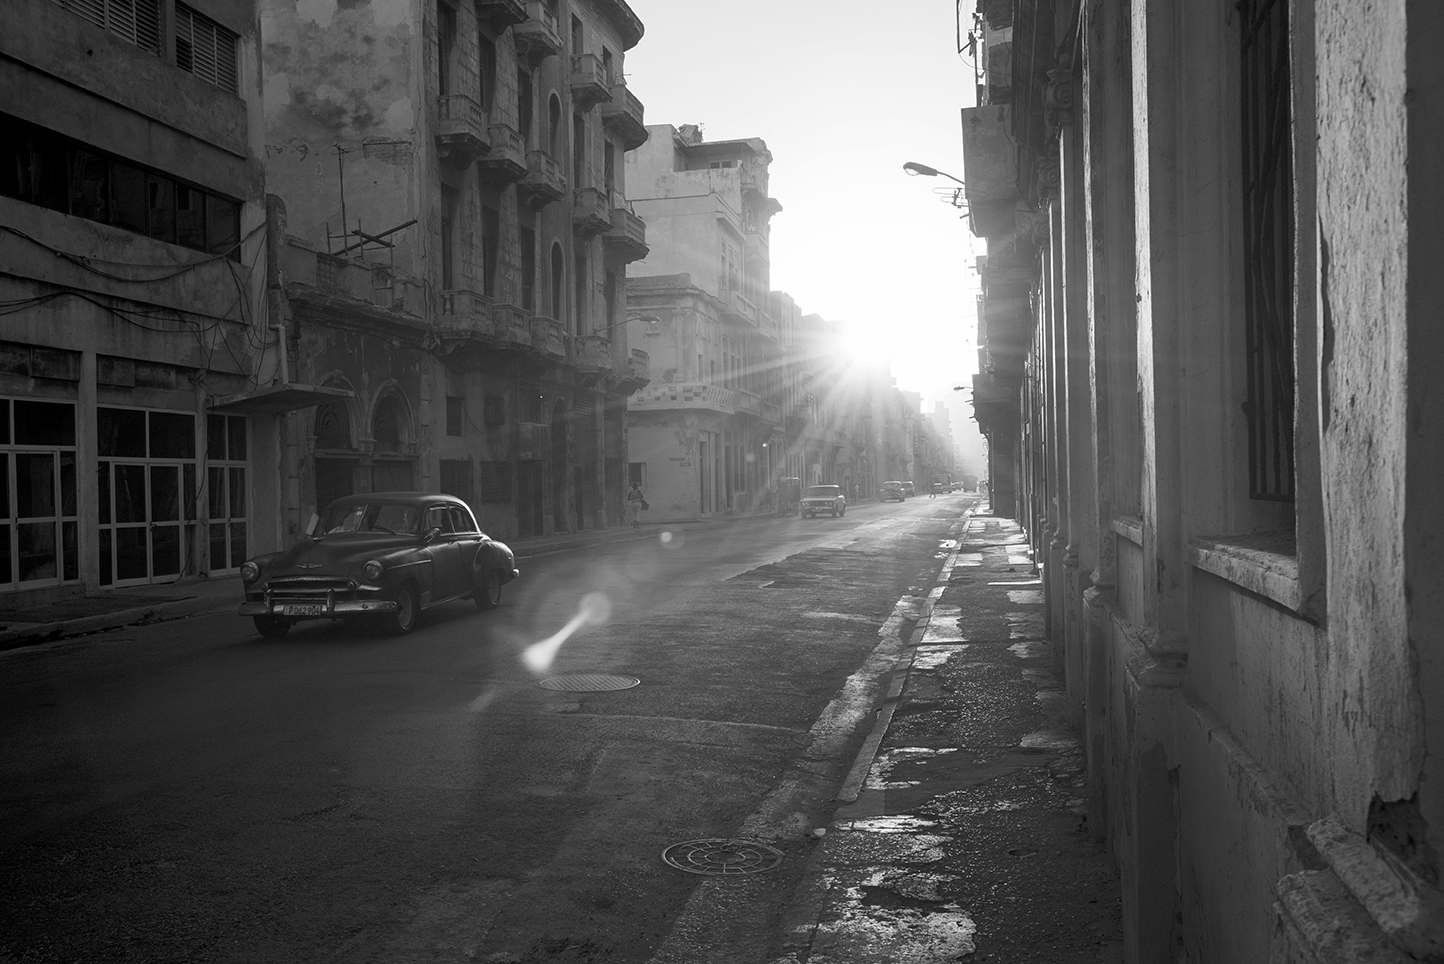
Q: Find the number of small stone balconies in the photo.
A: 14